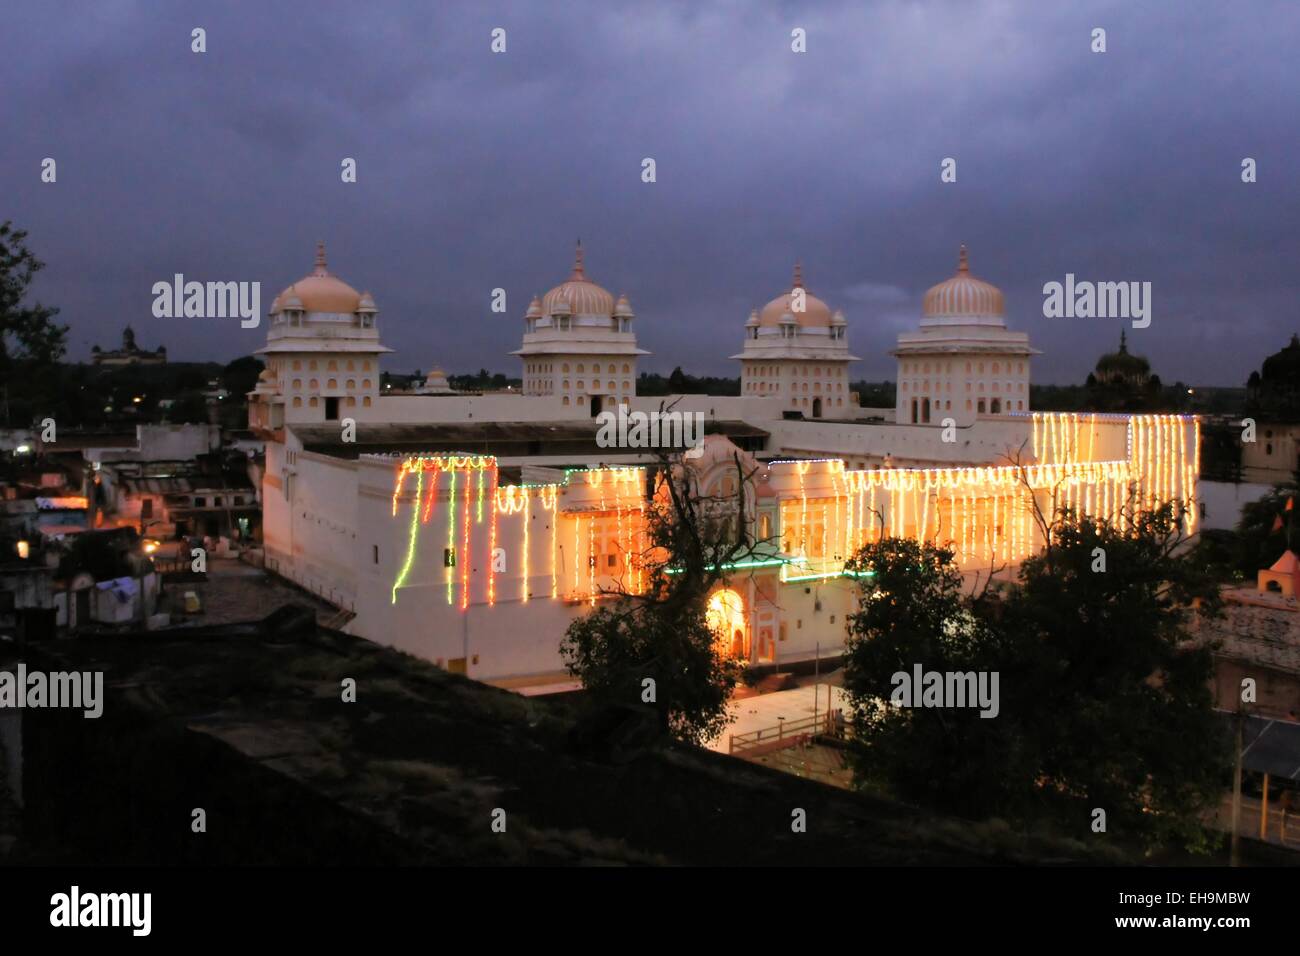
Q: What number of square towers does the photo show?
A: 4